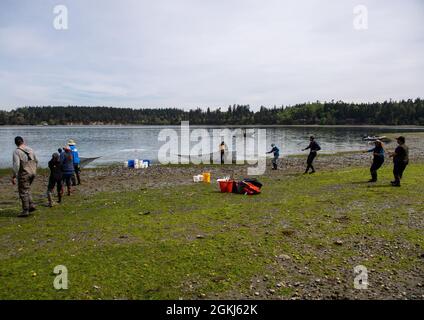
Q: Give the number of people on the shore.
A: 9